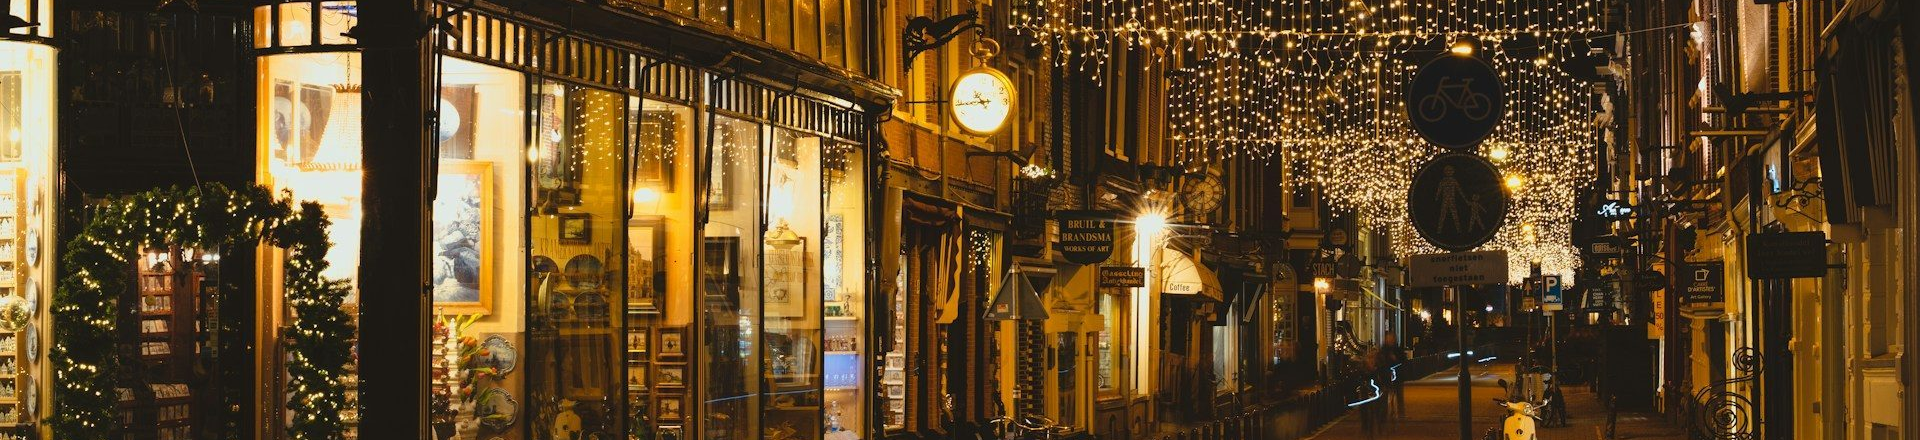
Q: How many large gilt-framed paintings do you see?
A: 1